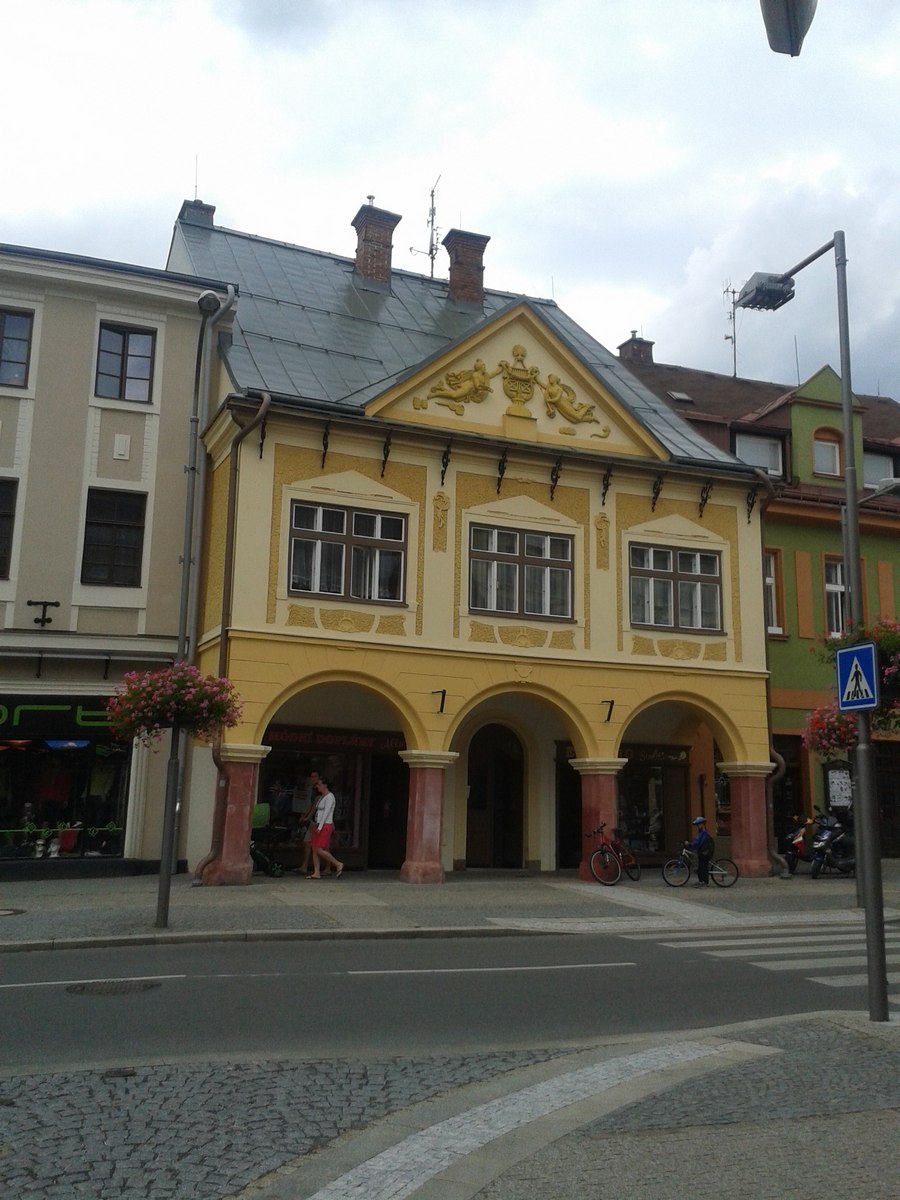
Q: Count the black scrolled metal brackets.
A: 10